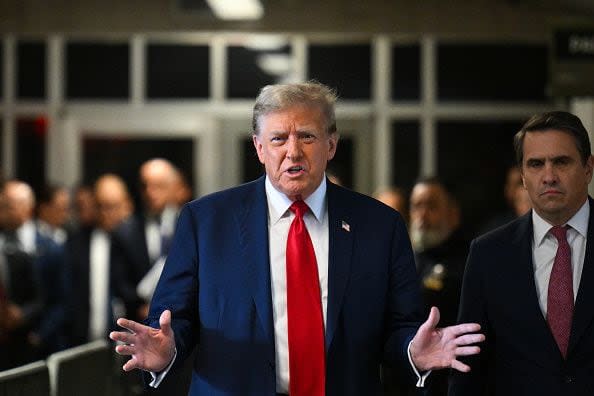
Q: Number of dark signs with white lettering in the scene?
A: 1